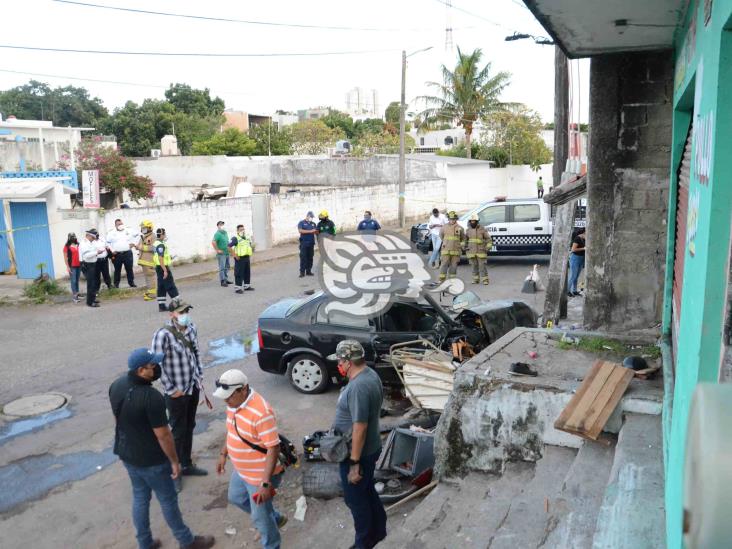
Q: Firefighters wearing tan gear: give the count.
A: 3